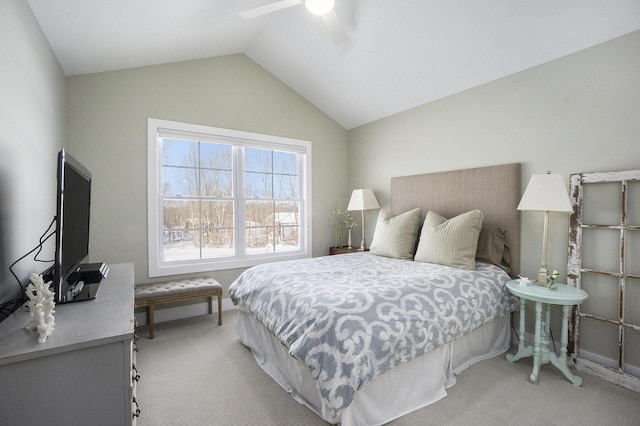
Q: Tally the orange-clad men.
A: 0